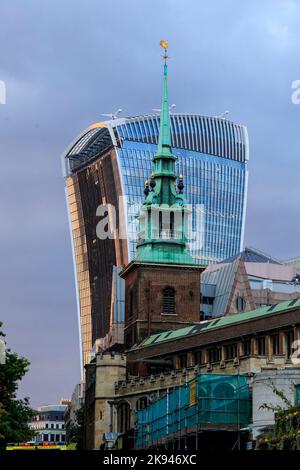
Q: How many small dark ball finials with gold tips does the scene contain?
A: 3